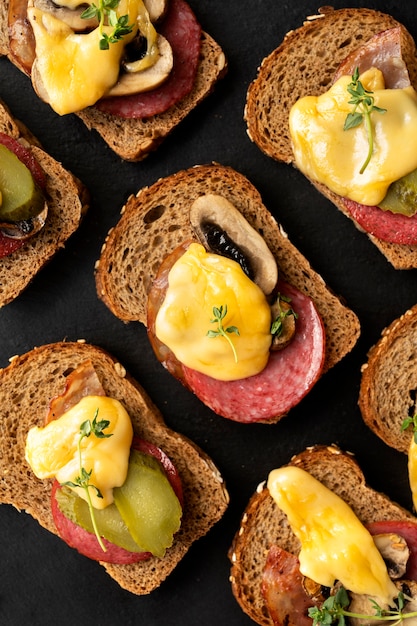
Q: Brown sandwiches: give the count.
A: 7